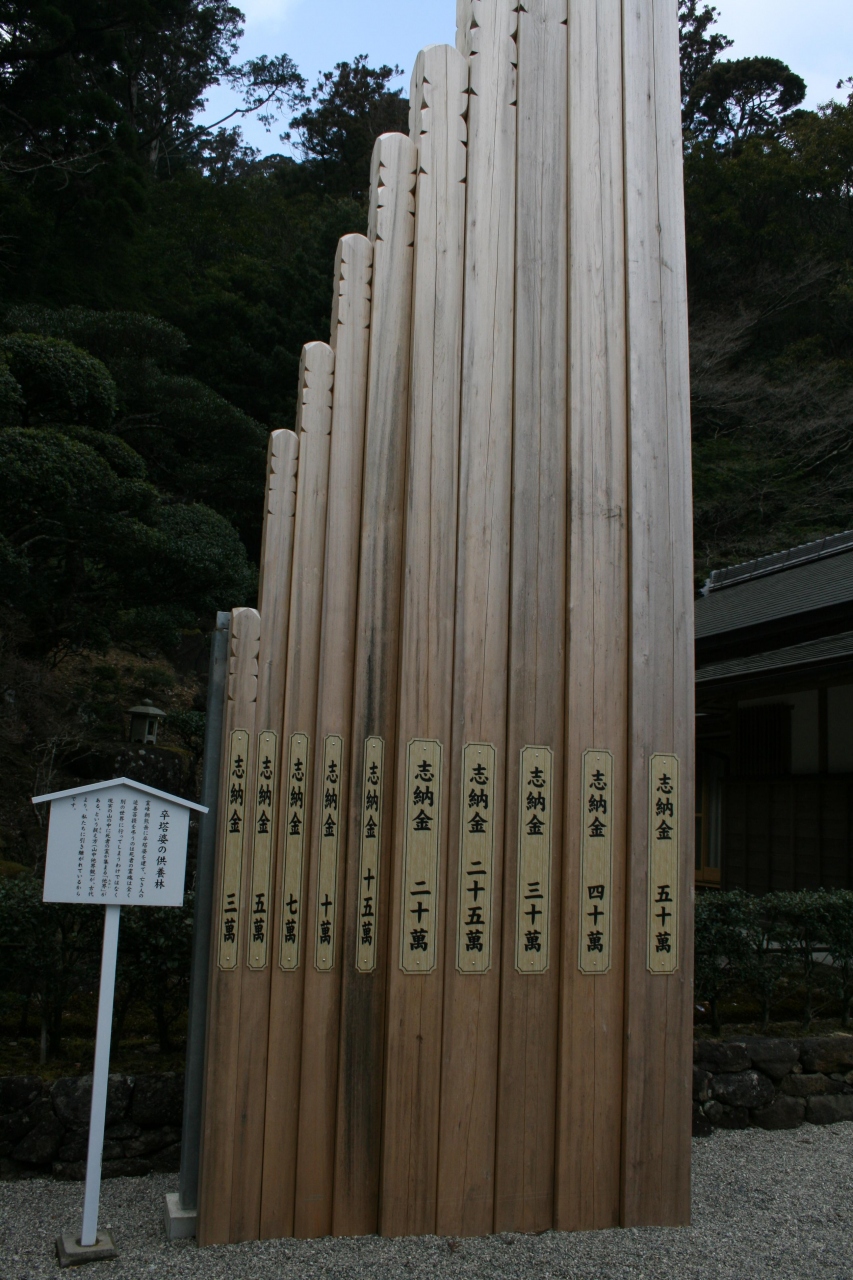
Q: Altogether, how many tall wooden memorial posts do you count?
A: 10